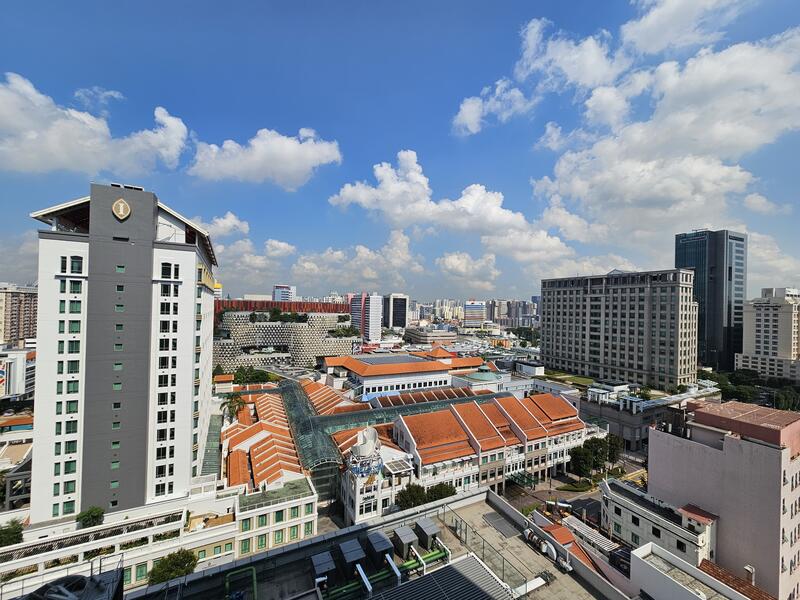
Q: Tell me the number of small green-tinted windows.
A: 13